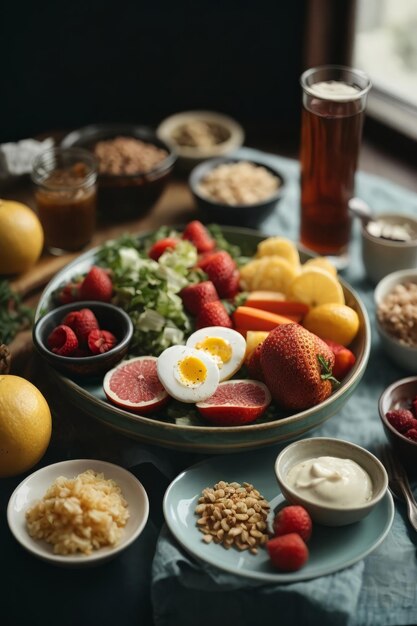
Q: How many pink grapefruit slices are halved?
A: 2